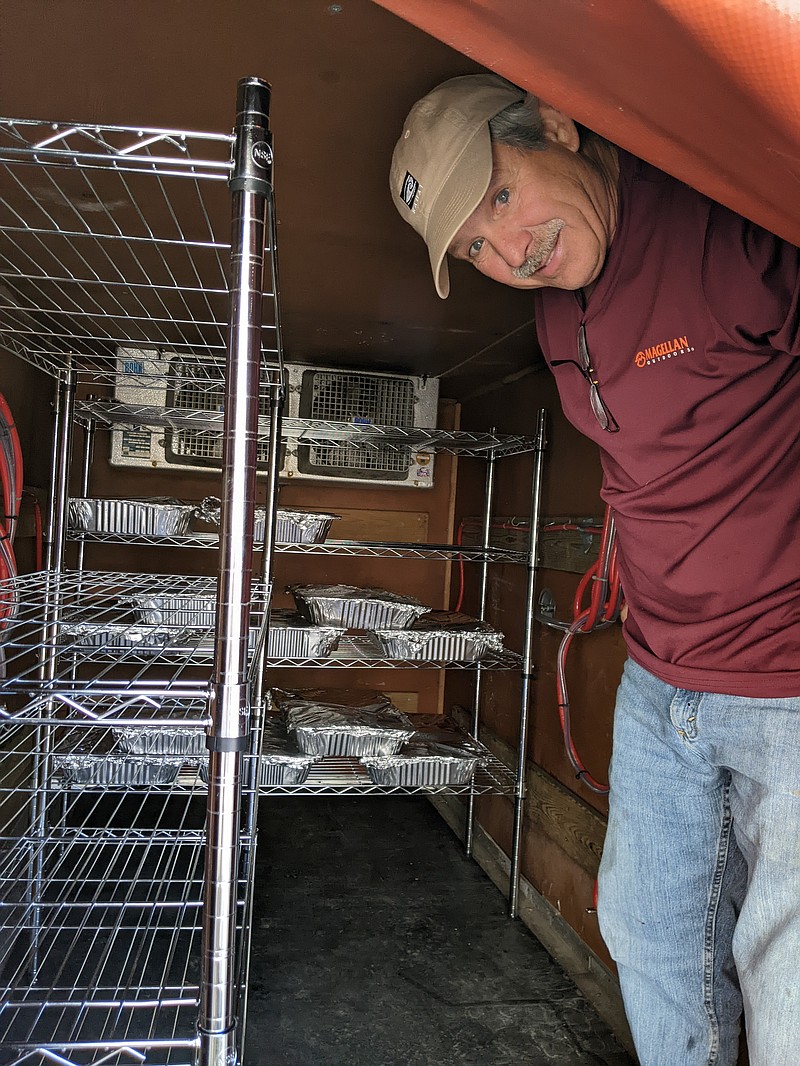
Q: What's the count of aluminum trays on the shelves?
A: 12